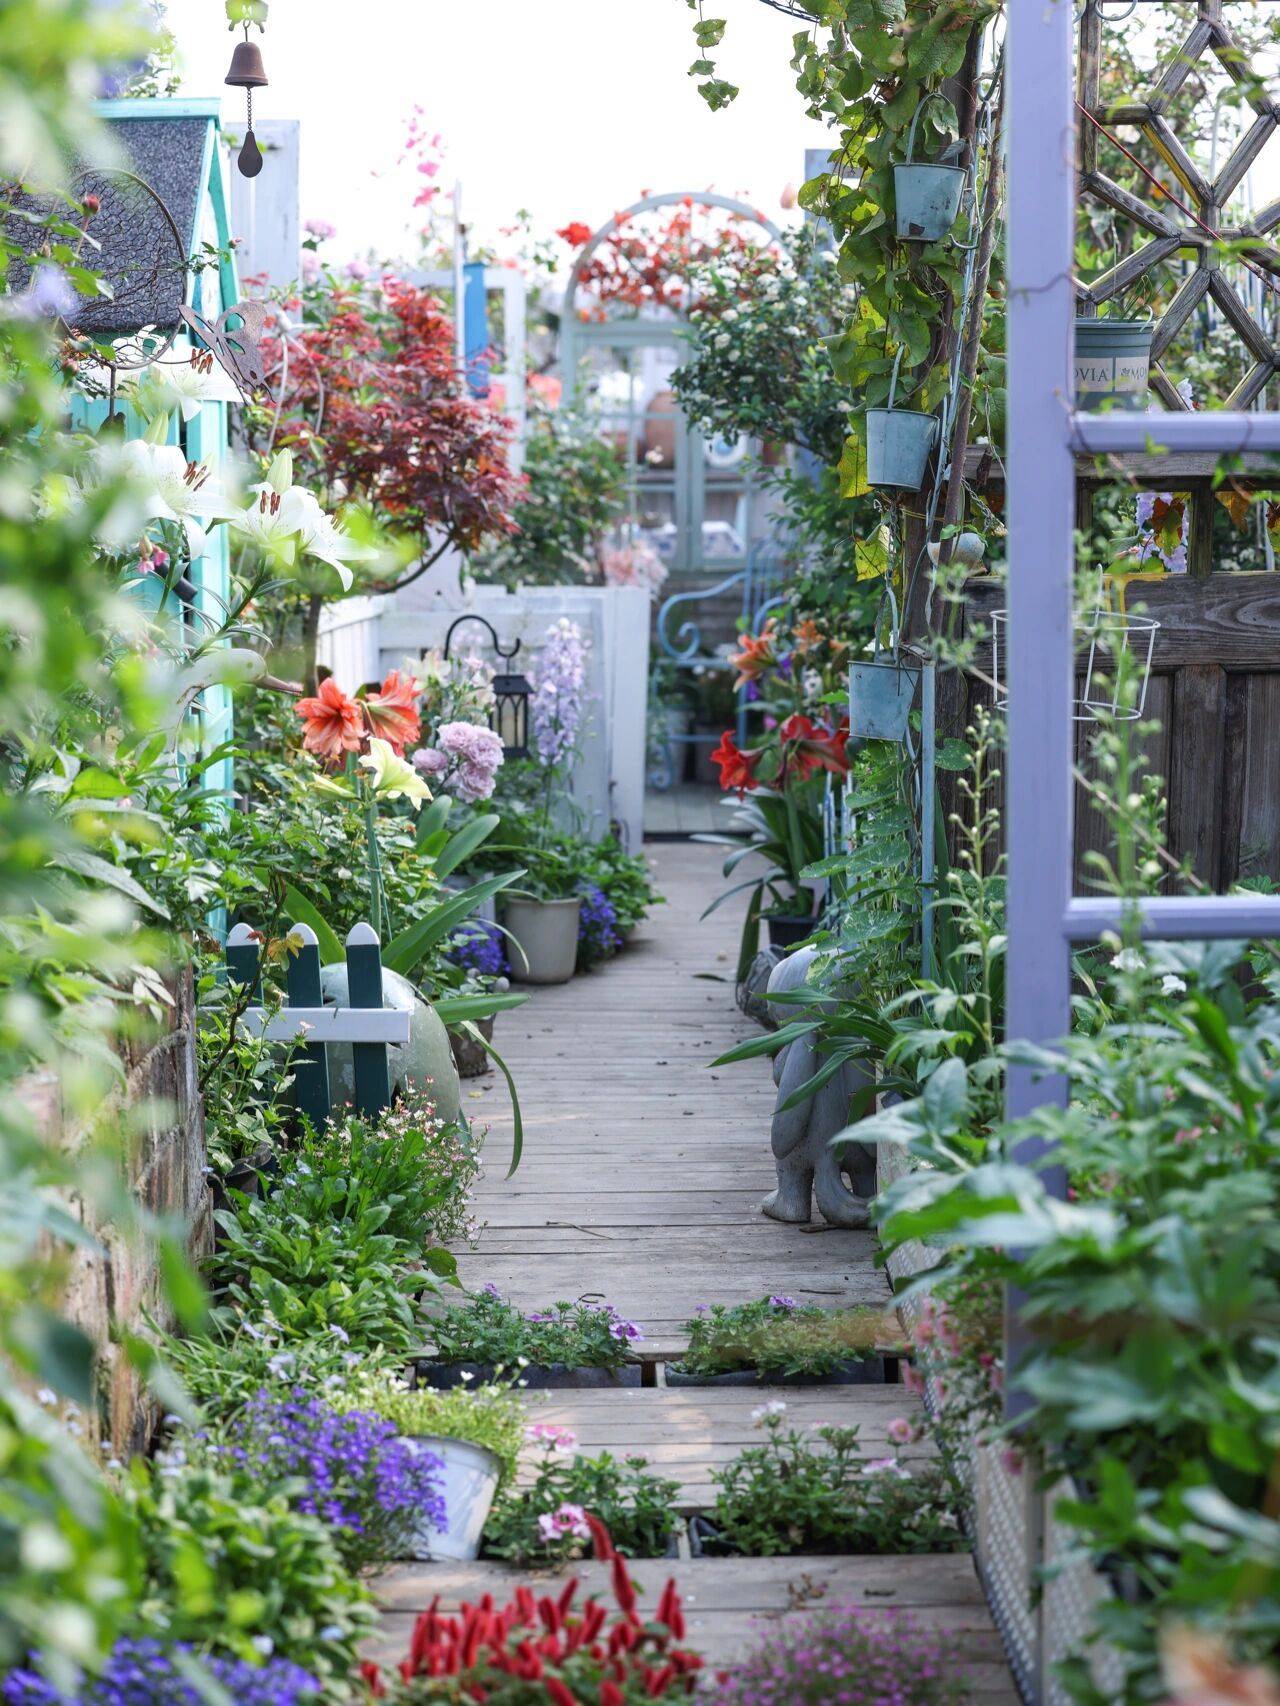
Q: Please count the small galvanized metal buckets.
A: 3